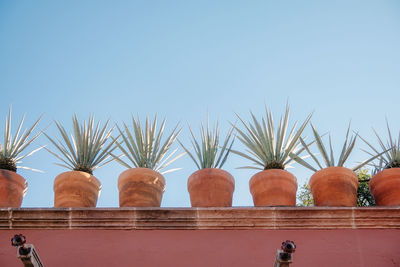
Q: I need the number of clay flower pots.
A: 7